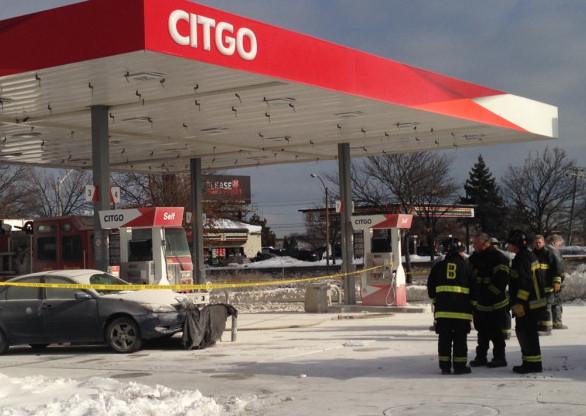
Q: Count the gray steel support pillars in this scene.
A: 3